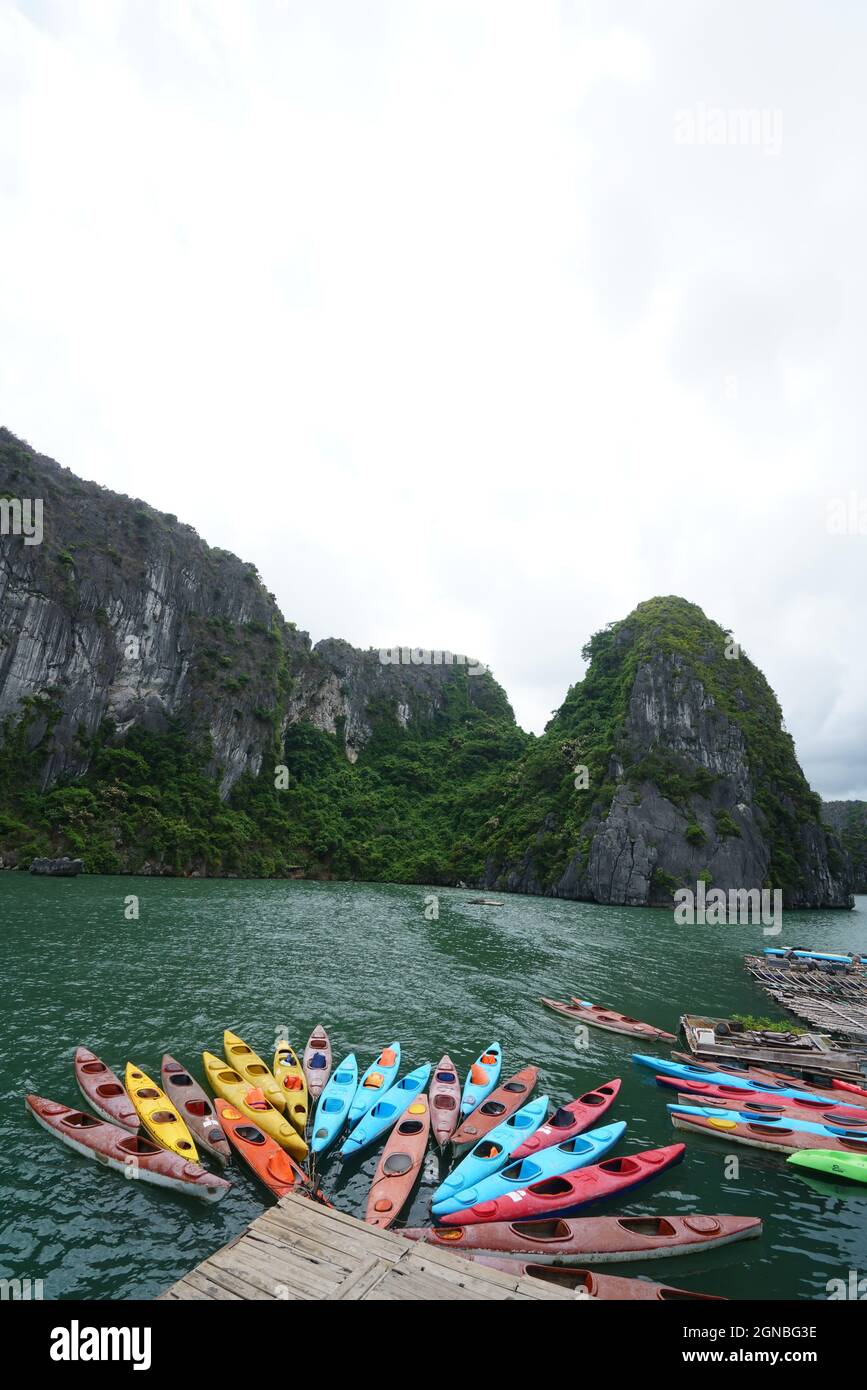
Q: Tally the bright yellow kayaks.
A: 4